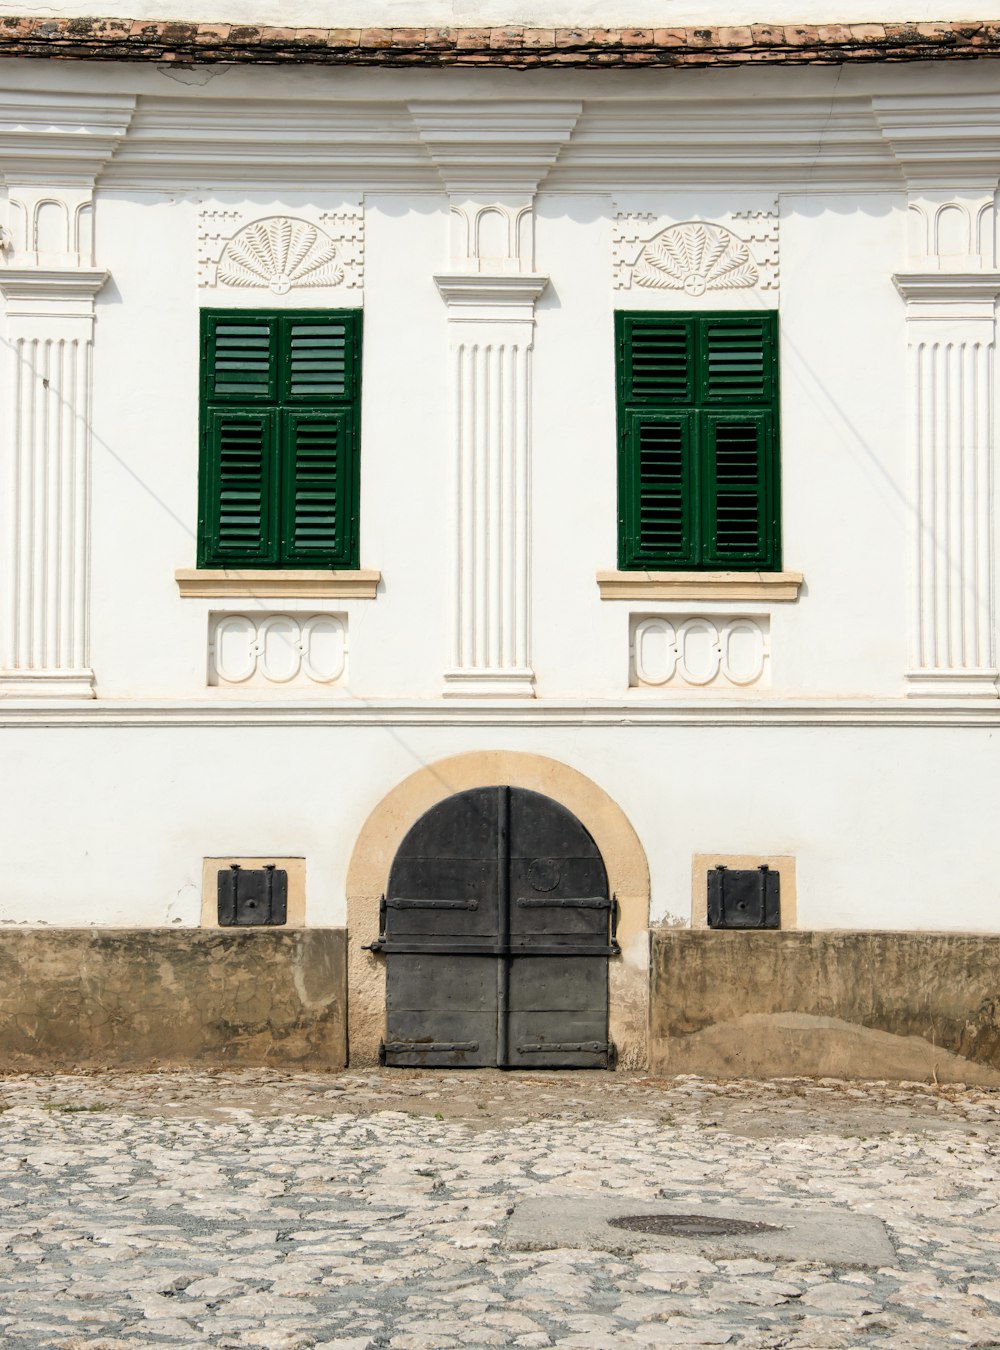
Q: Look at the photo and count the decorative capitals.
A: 3